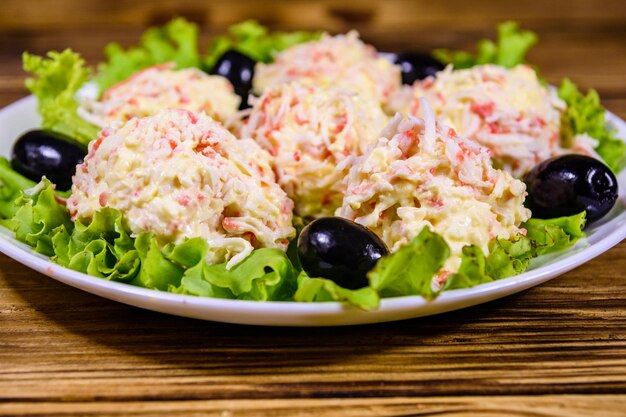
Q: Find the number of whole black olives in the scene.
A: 5